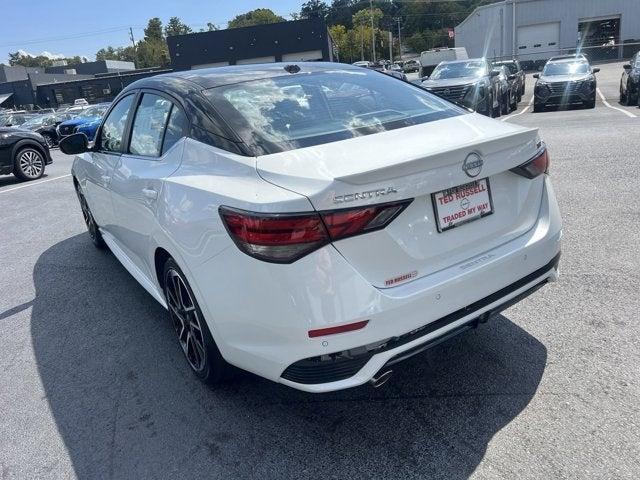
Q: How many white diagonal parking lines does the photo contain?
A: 3